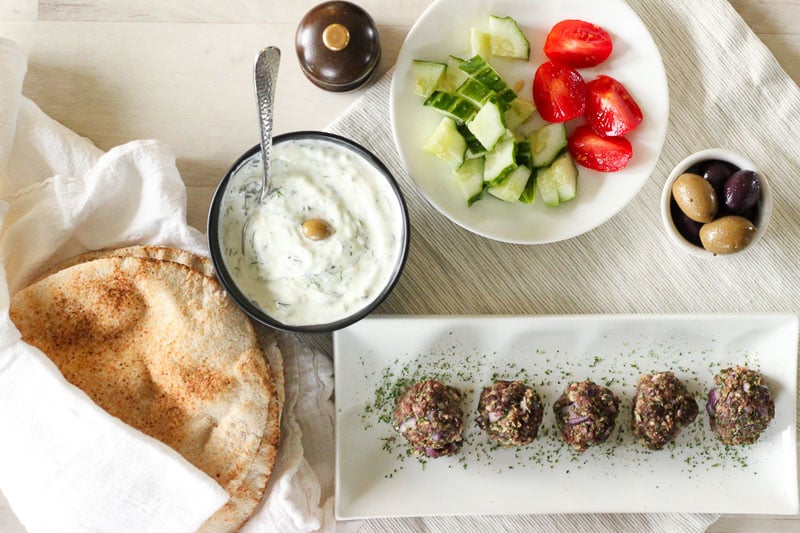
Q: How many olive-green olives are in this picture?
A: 3